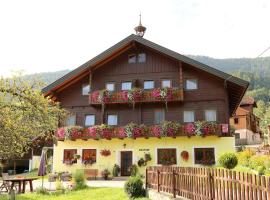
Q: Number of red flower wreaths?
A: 2